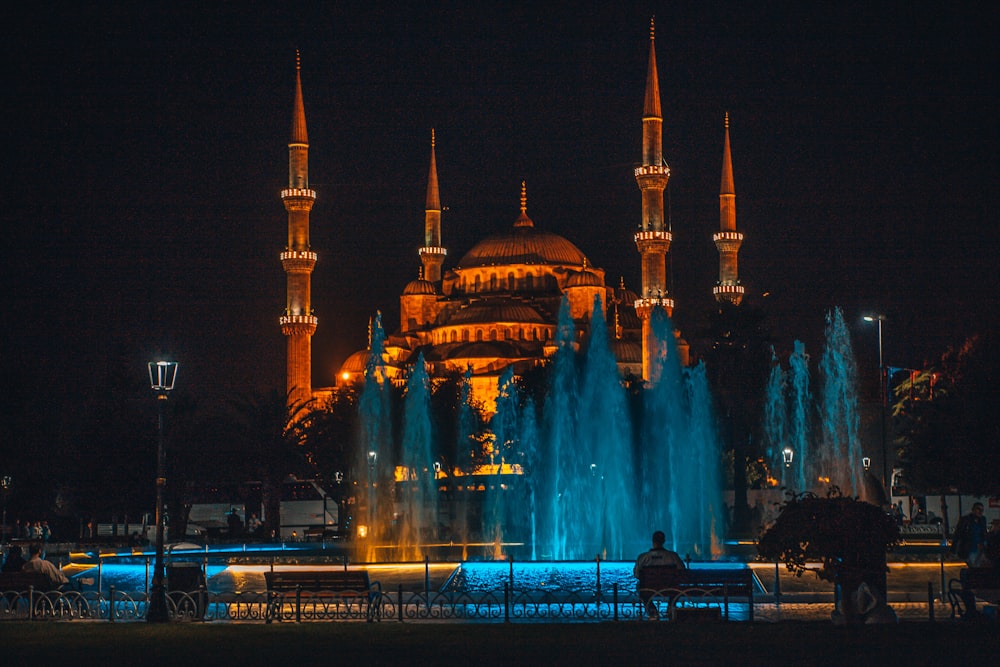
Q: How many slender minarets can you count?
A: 4